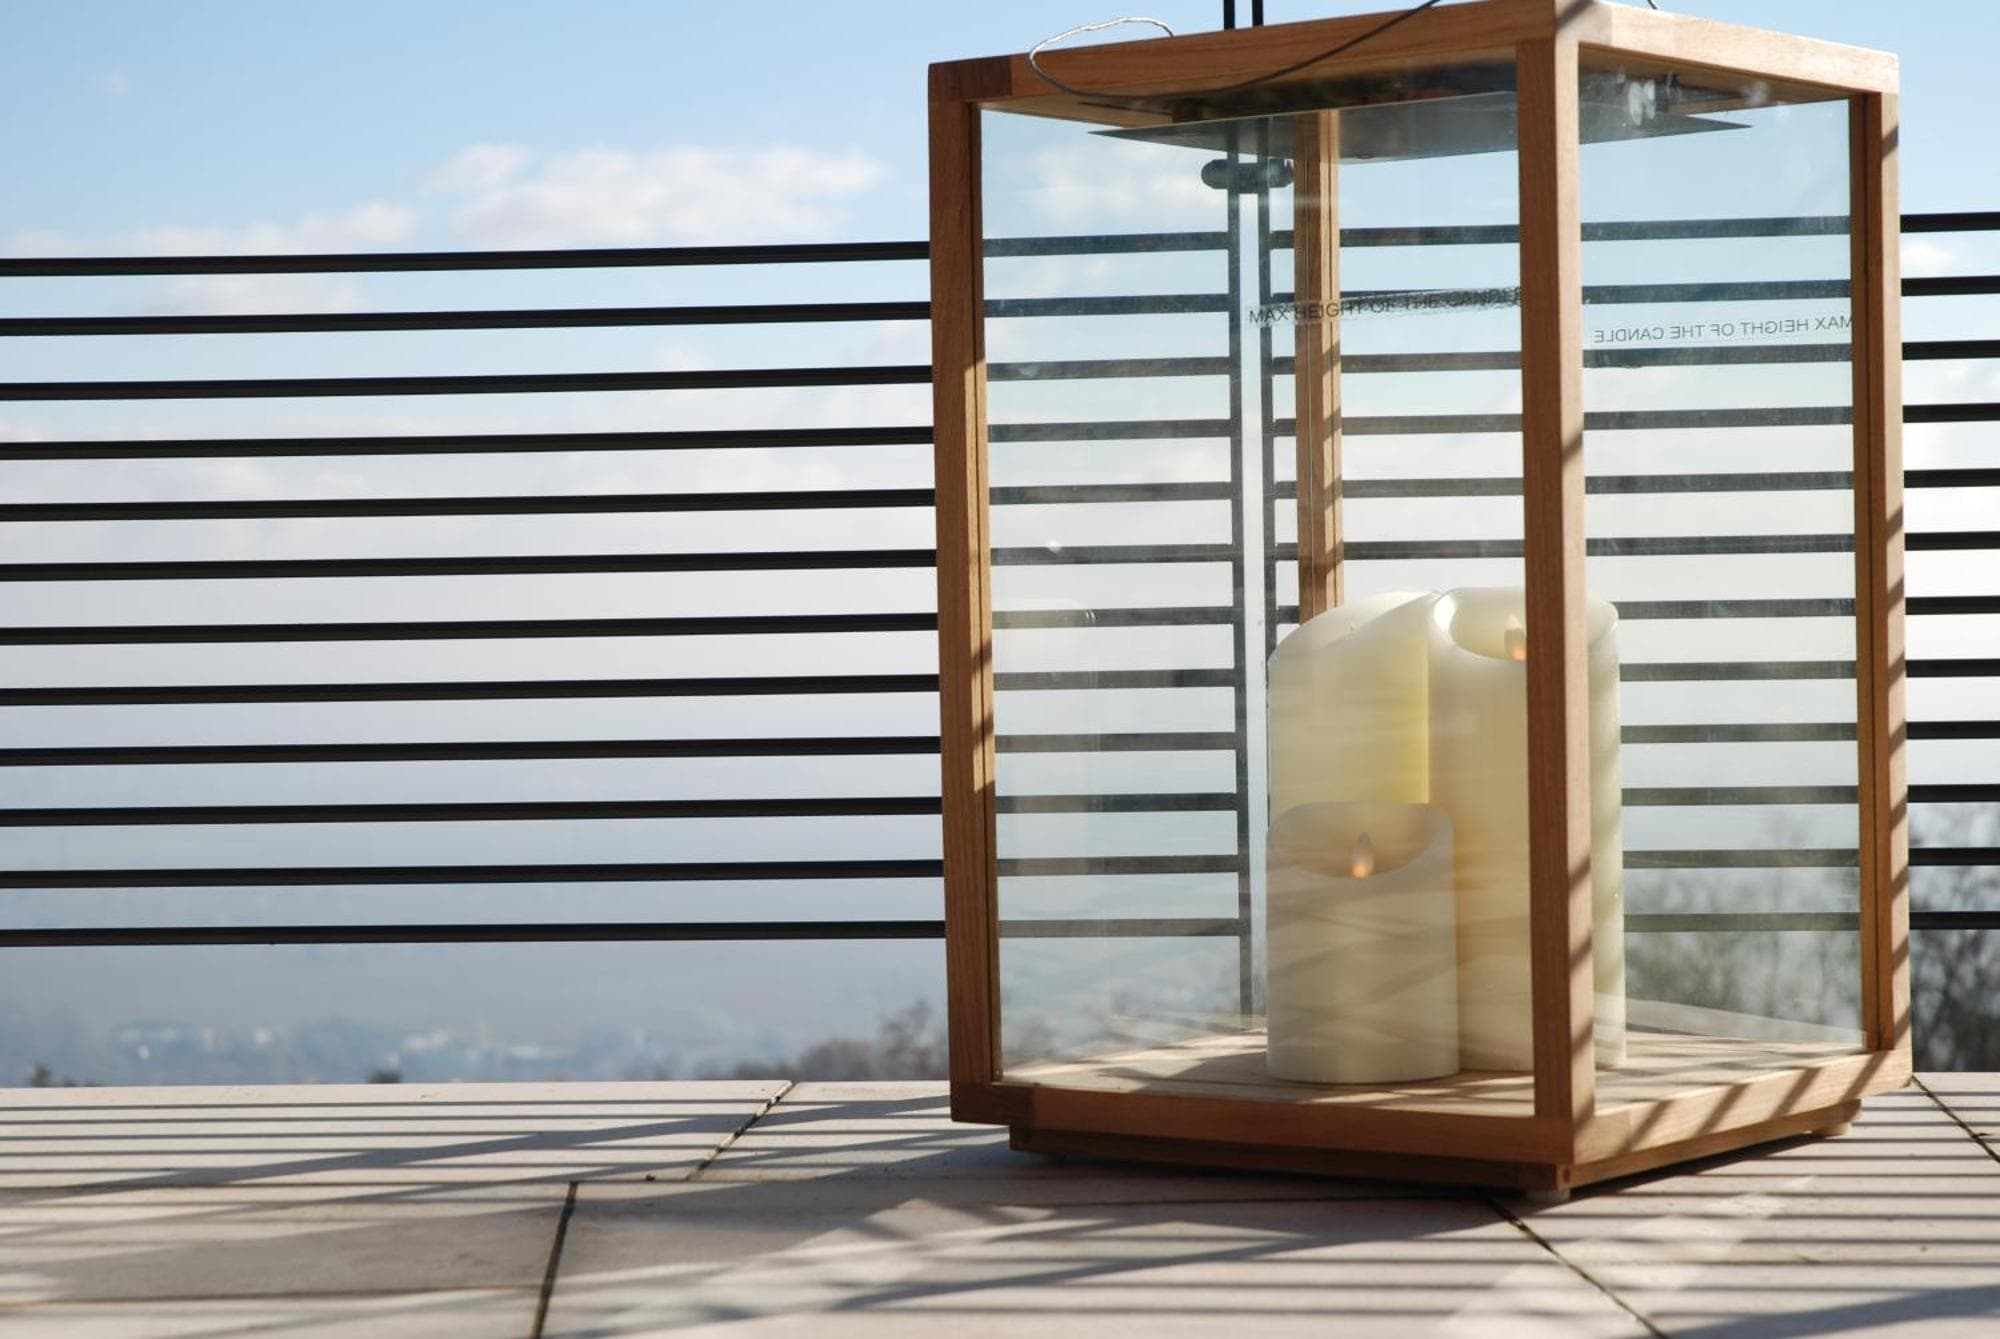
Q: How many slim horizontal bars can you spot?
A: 12